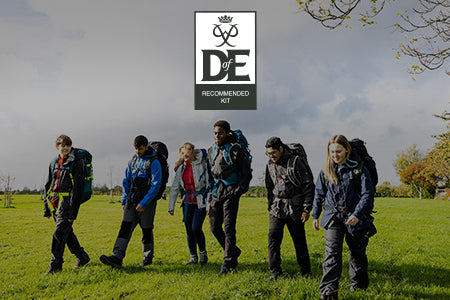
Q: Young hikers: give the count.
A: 6